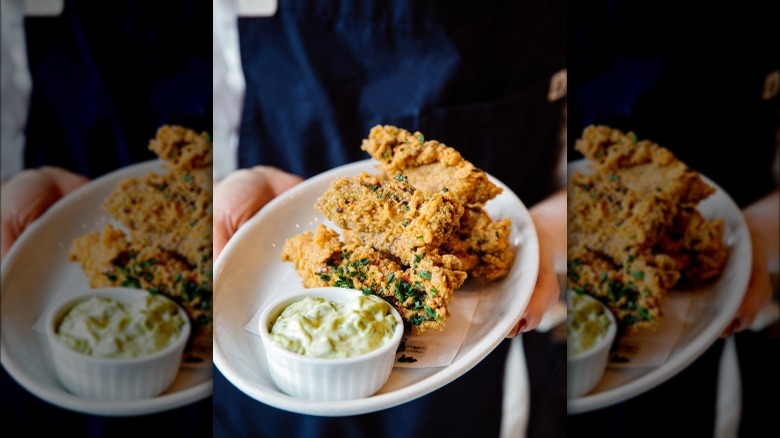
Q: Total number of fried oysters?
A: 4